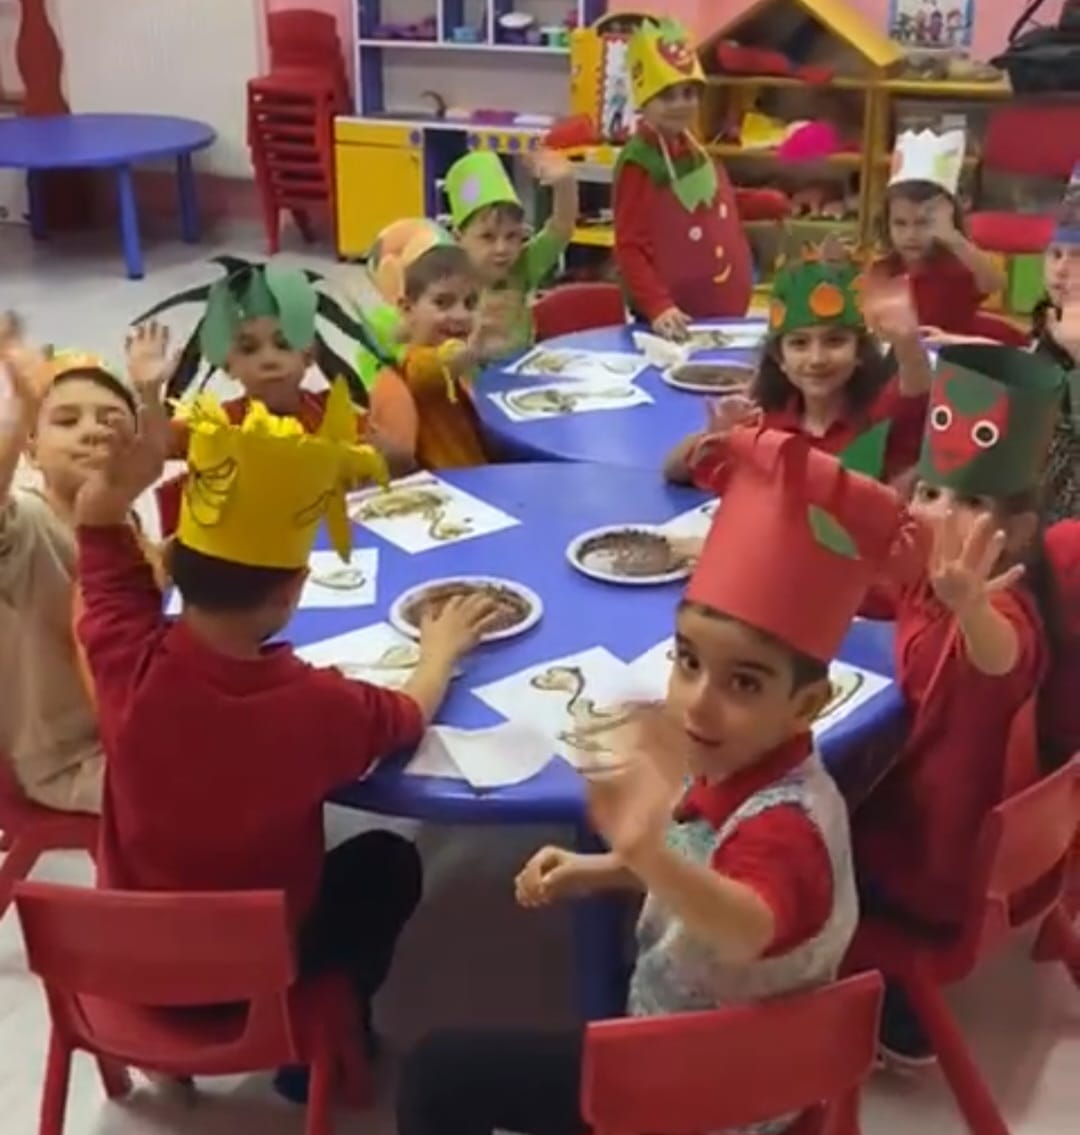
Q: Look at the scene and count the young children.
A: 11